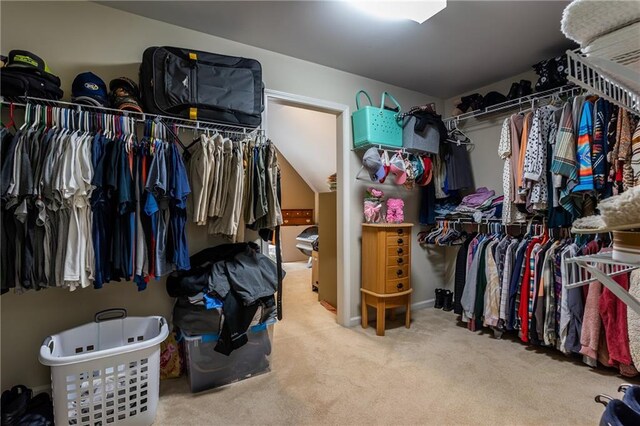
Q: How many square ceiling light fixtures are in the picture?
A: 1